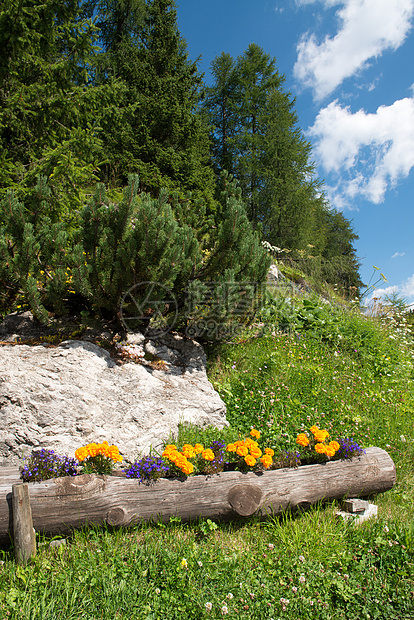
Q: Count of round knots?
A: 2